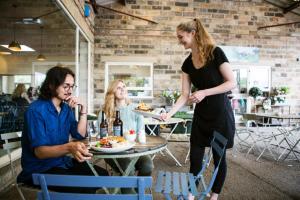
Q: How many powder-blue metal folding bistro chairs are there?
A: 2